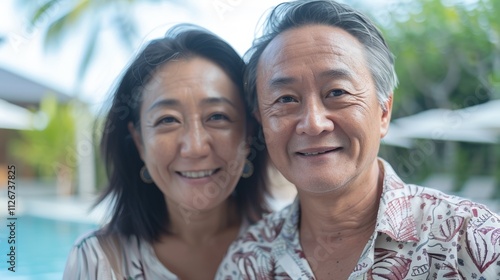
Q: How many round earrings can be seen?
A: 2